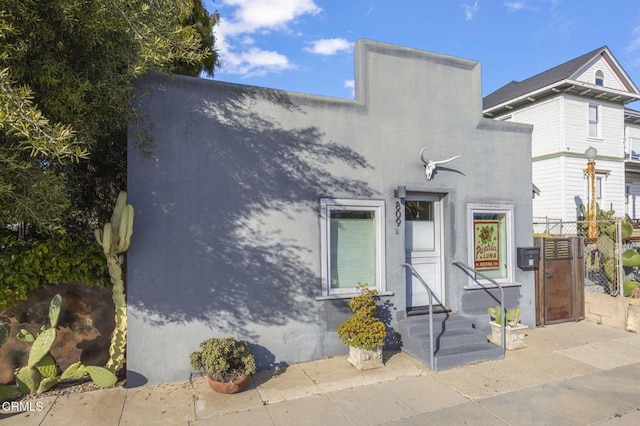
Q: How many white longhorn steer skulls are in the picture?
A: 1